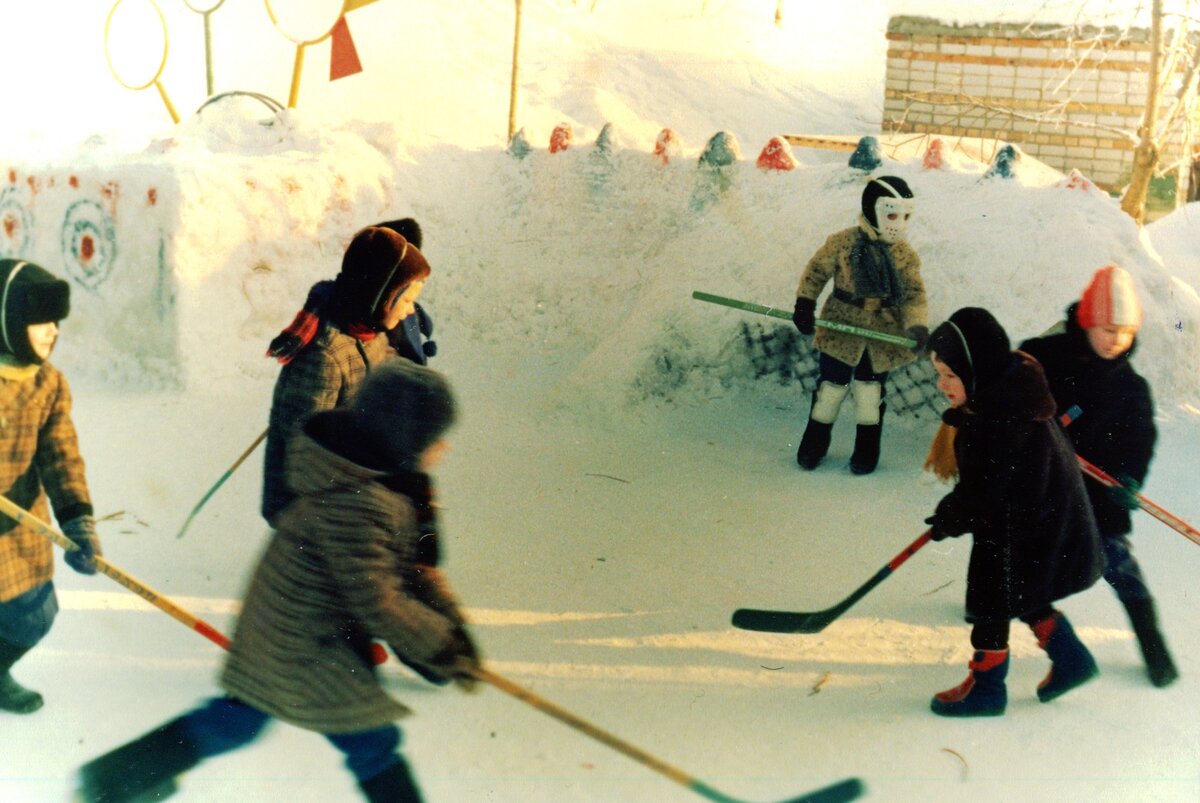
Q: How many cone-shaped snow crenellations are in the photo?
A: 10